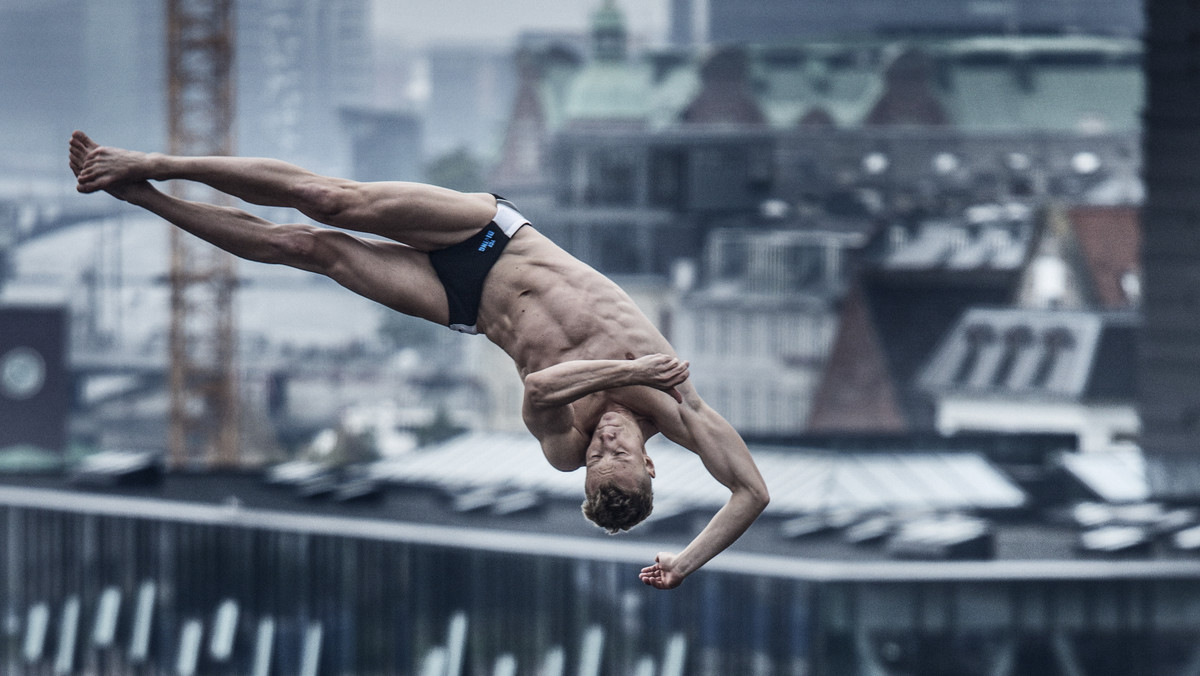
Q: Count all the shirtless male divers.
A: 1